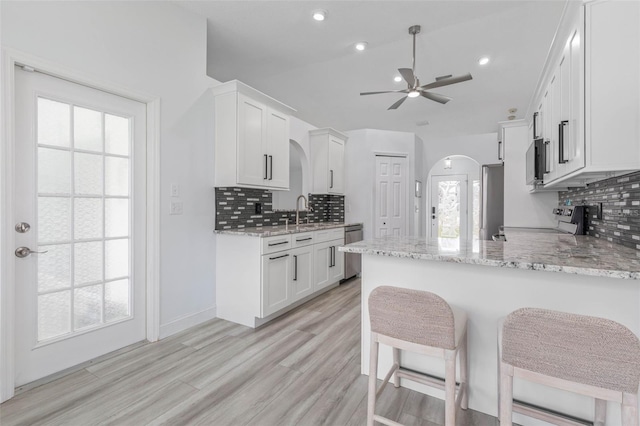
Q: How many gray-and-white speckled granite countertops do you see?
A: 2